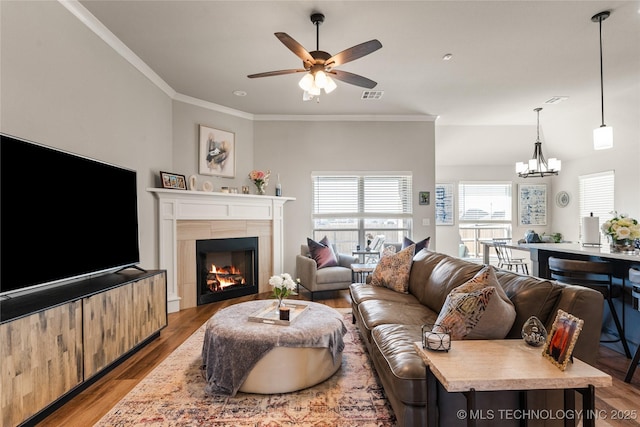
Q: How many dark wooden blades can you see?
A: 4